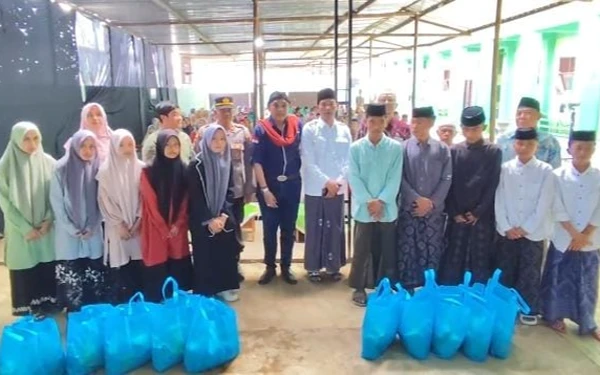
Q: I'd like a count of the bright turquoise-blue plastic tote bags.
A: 10